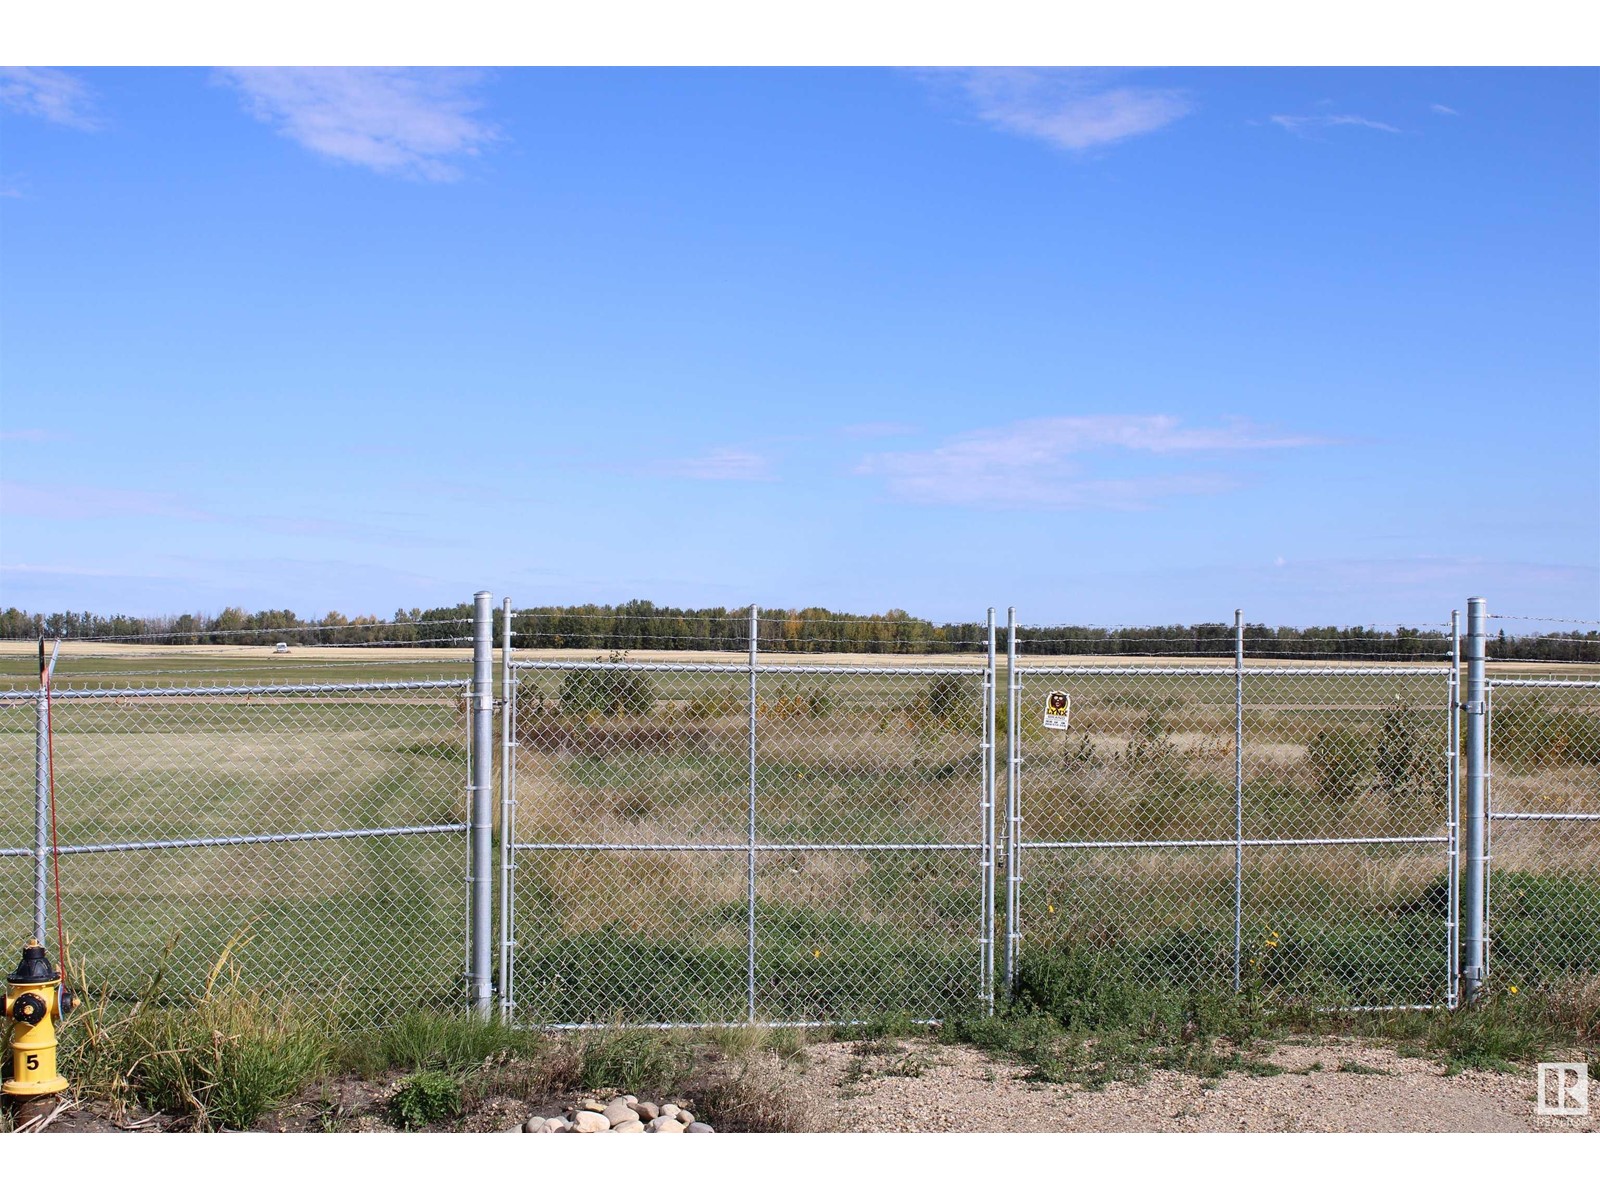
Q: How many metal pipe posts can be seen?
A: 9